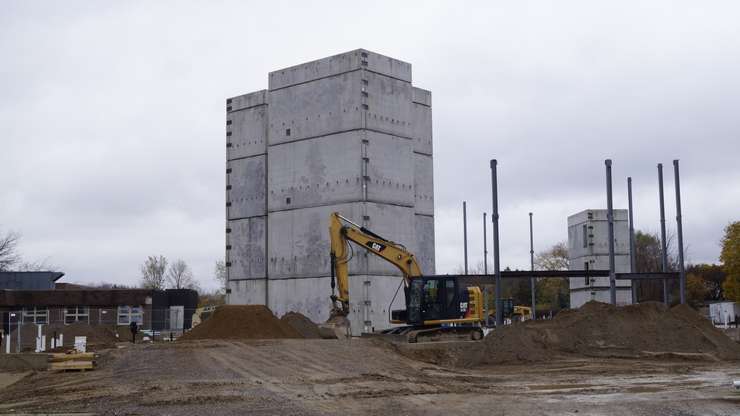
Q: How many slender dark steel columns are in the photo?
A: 8